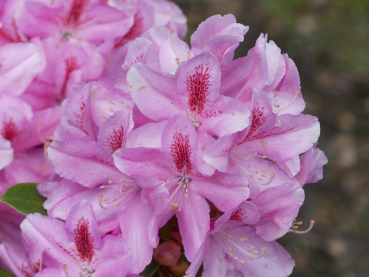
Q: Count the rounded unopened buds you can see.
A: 2